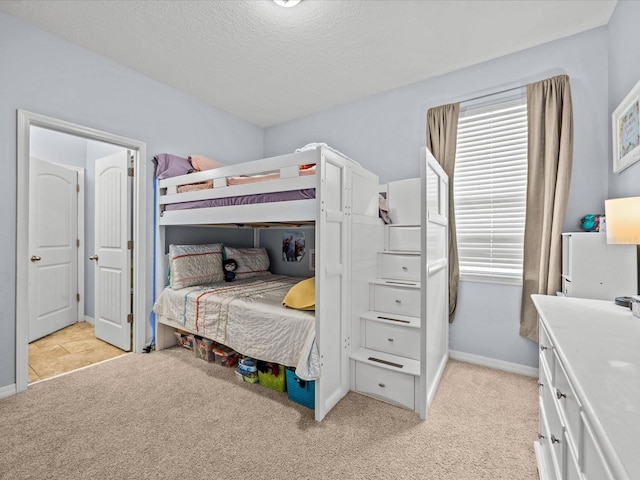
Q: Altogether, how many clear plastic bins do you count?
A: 3